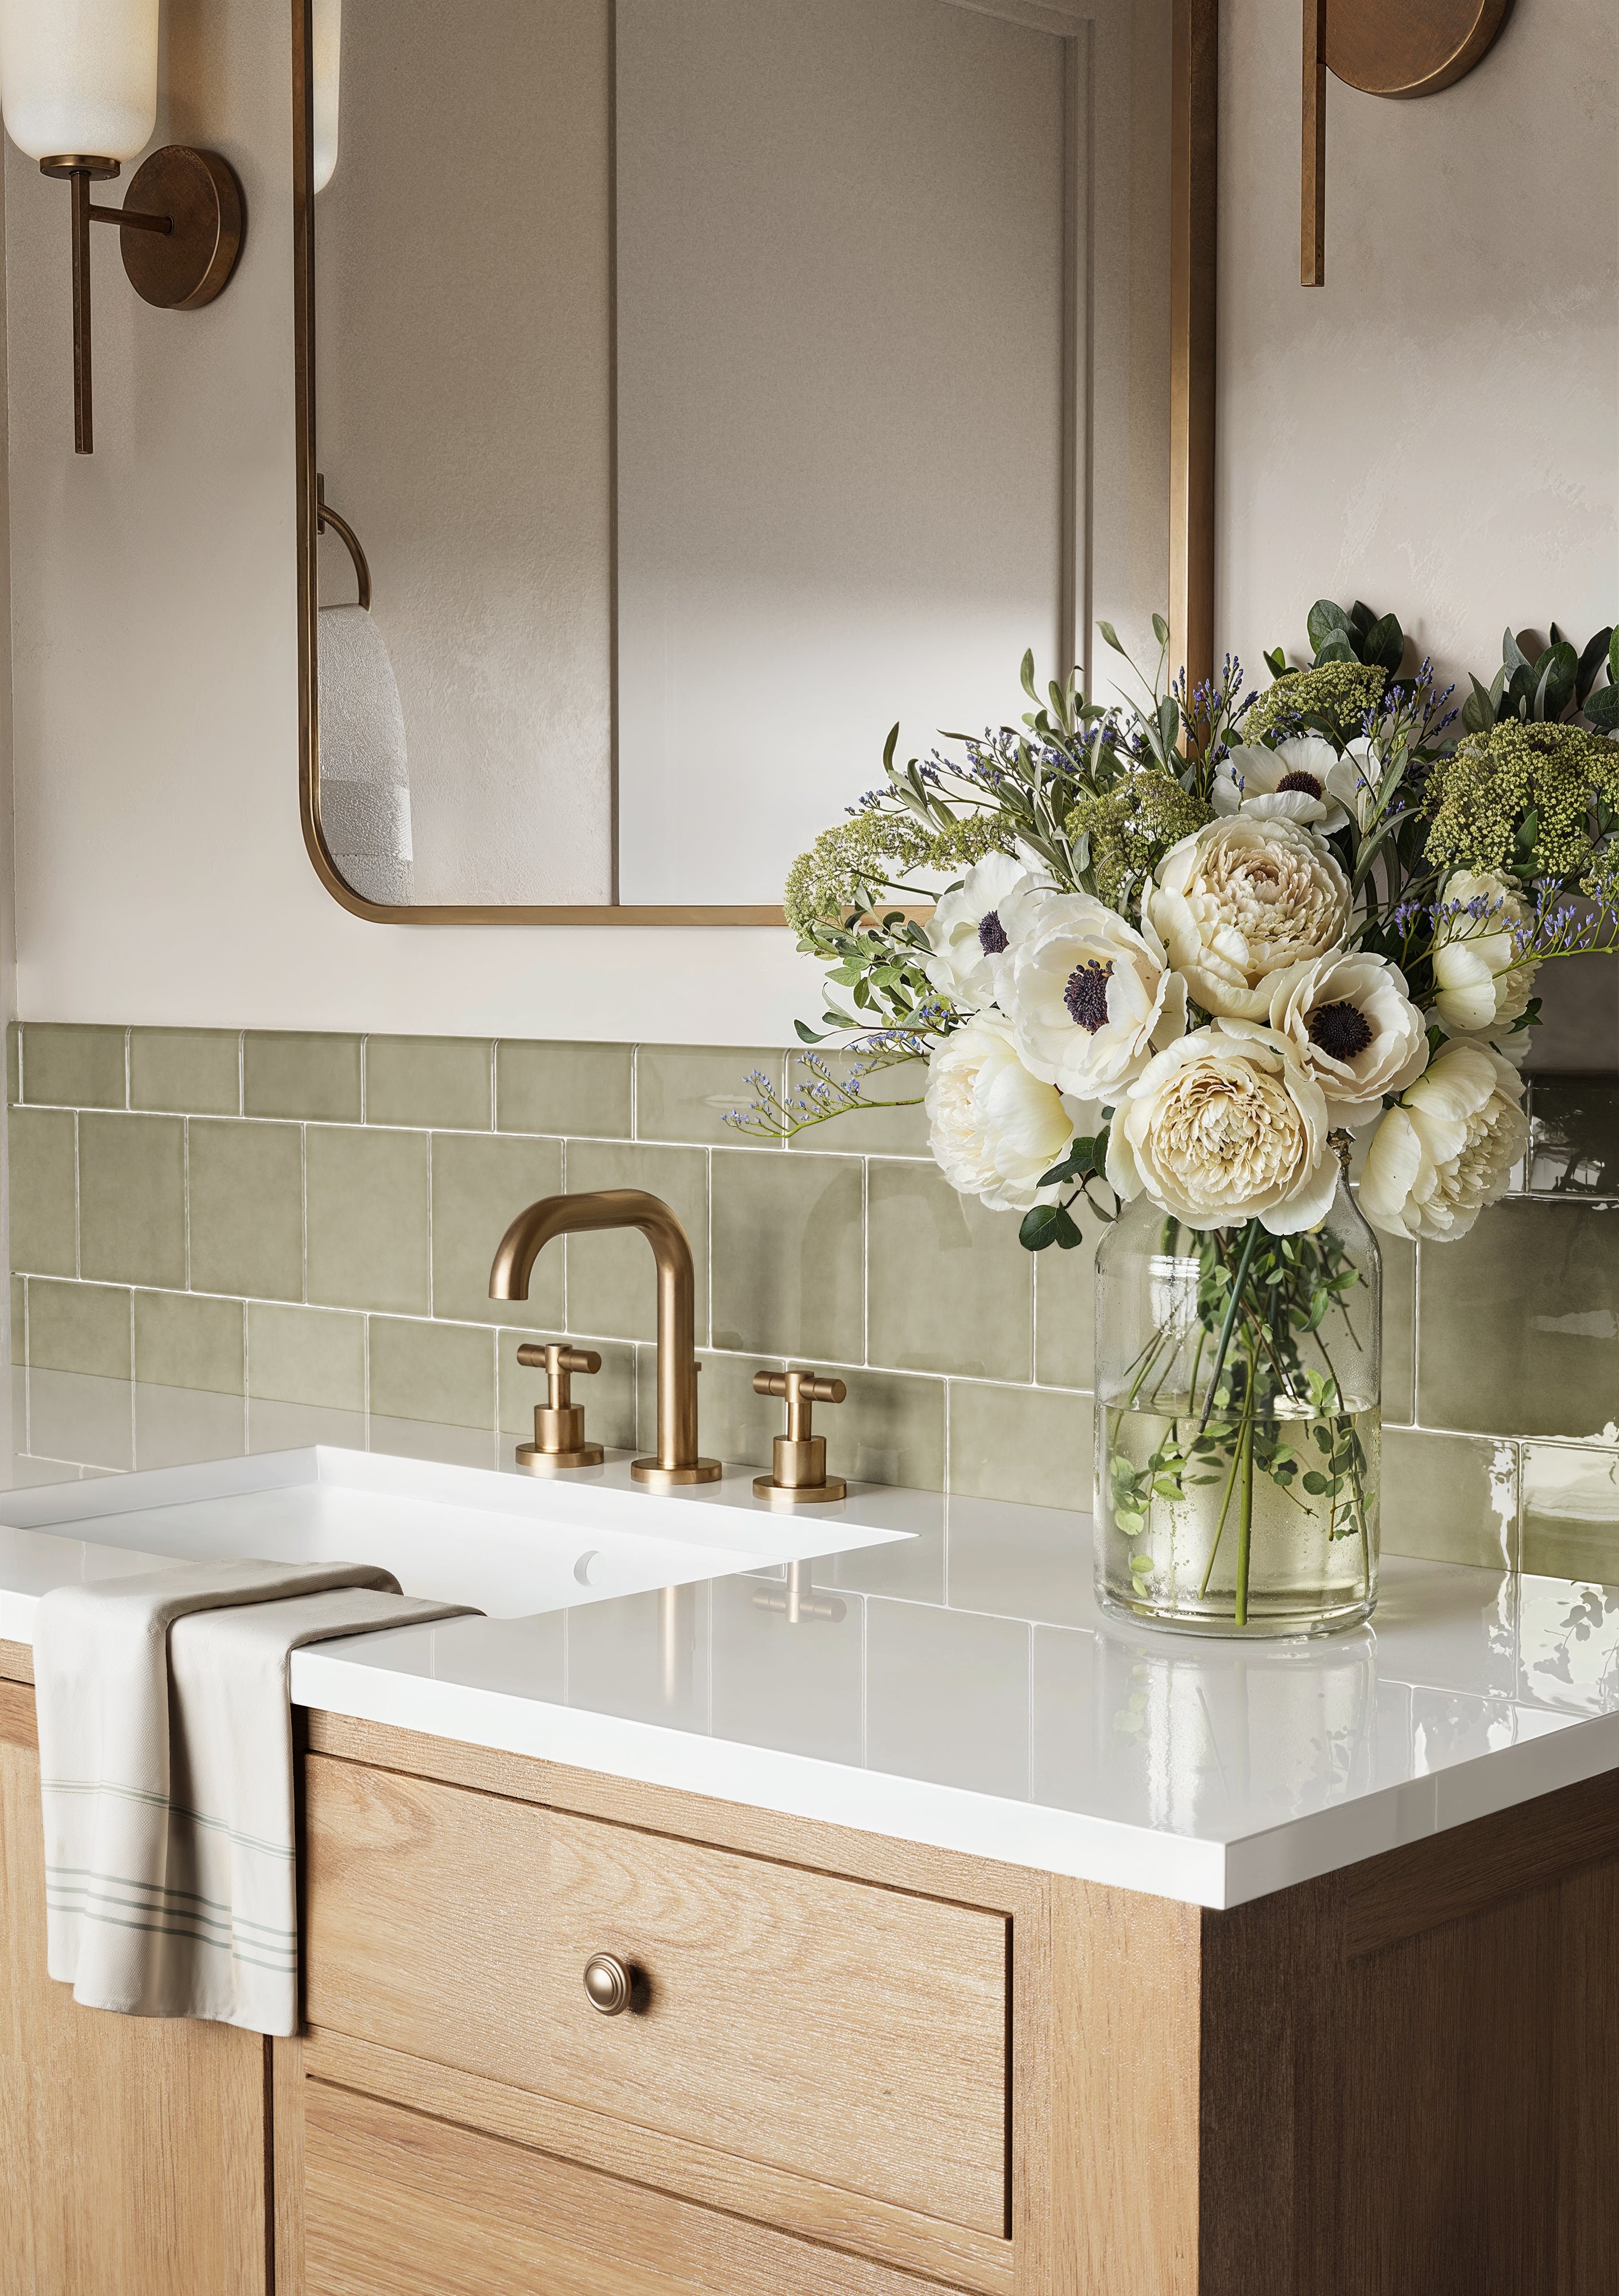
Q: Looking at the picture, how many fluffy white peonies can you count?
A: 5